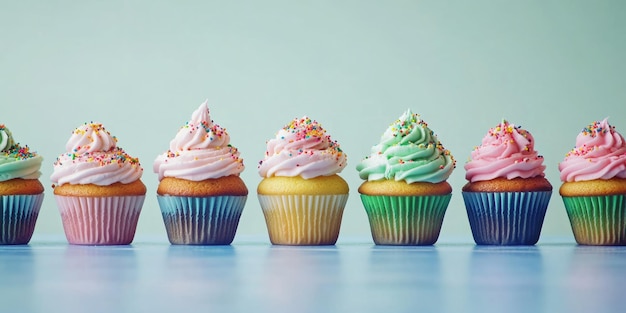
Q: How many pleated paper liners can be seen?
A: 7